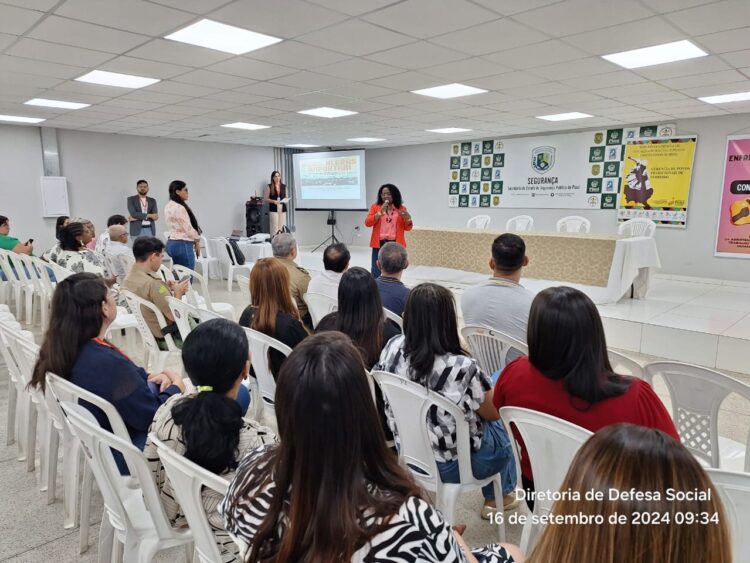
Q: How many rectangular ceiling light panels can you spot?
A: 13